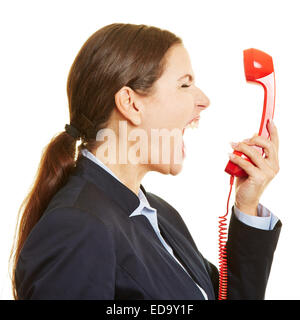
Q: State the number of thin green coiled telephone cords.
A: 0